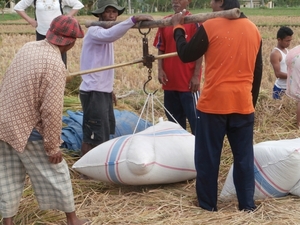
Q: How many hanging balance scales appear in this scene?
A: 1